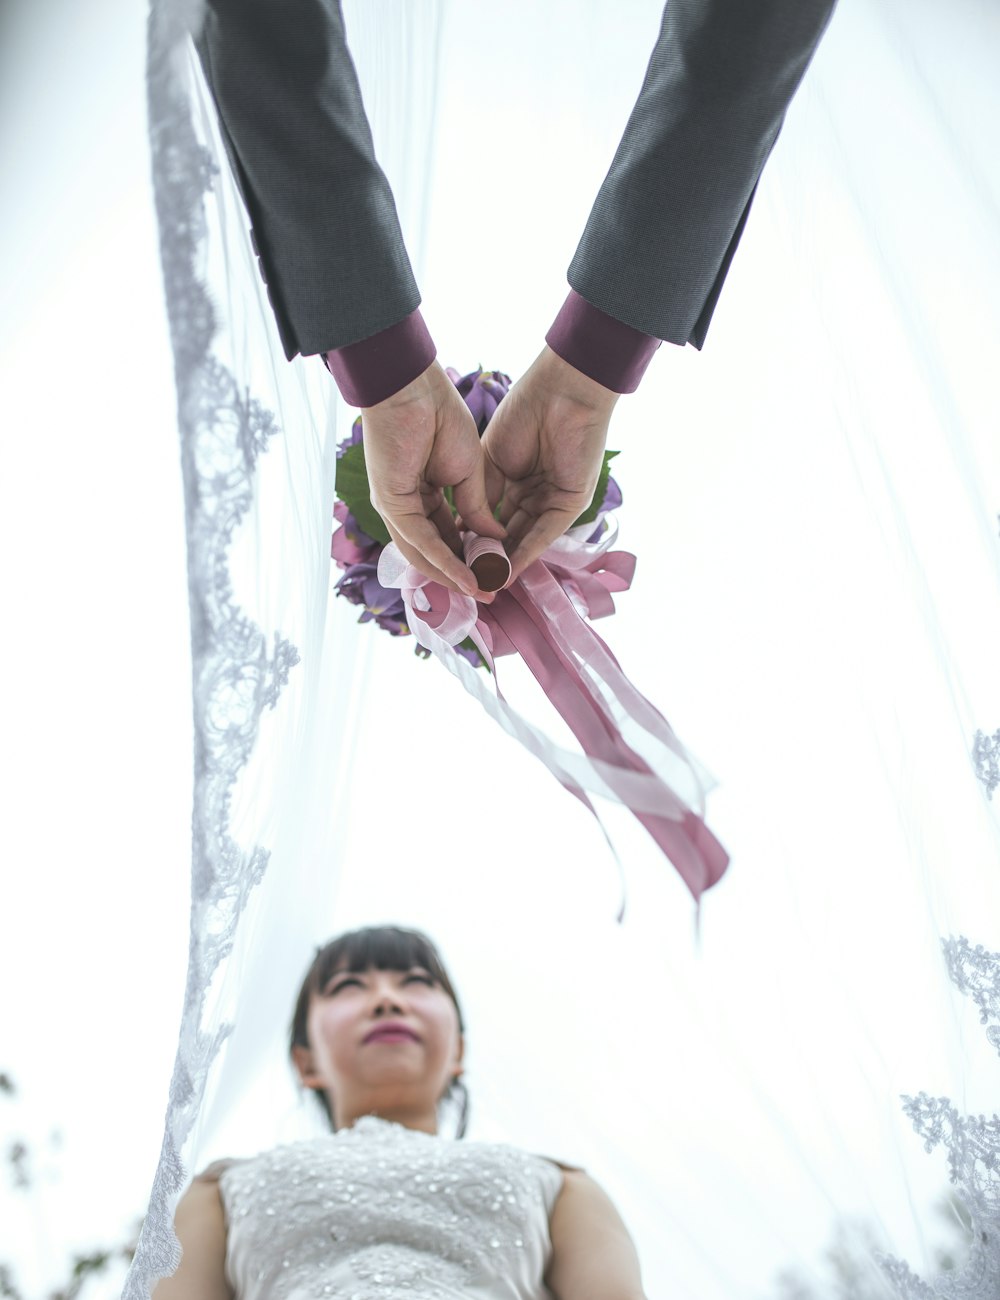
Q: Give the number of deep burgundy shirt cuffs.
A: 2